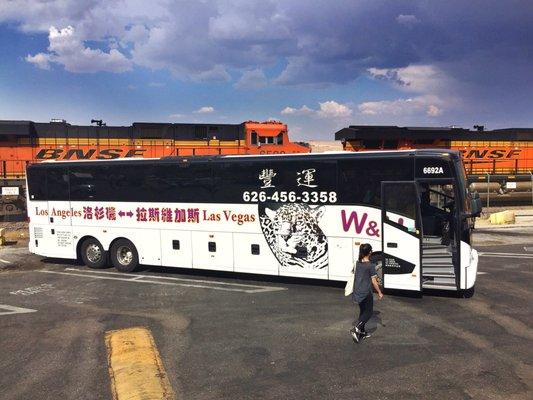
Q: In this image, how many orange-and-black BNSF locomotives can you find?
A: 2